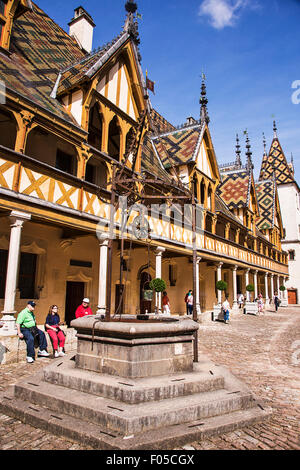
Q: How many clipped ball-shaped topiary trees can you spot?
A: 4